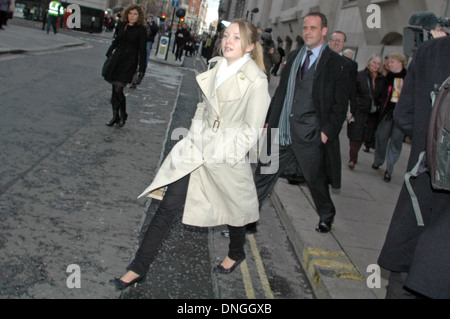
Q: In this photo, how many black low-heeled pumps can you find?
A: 2